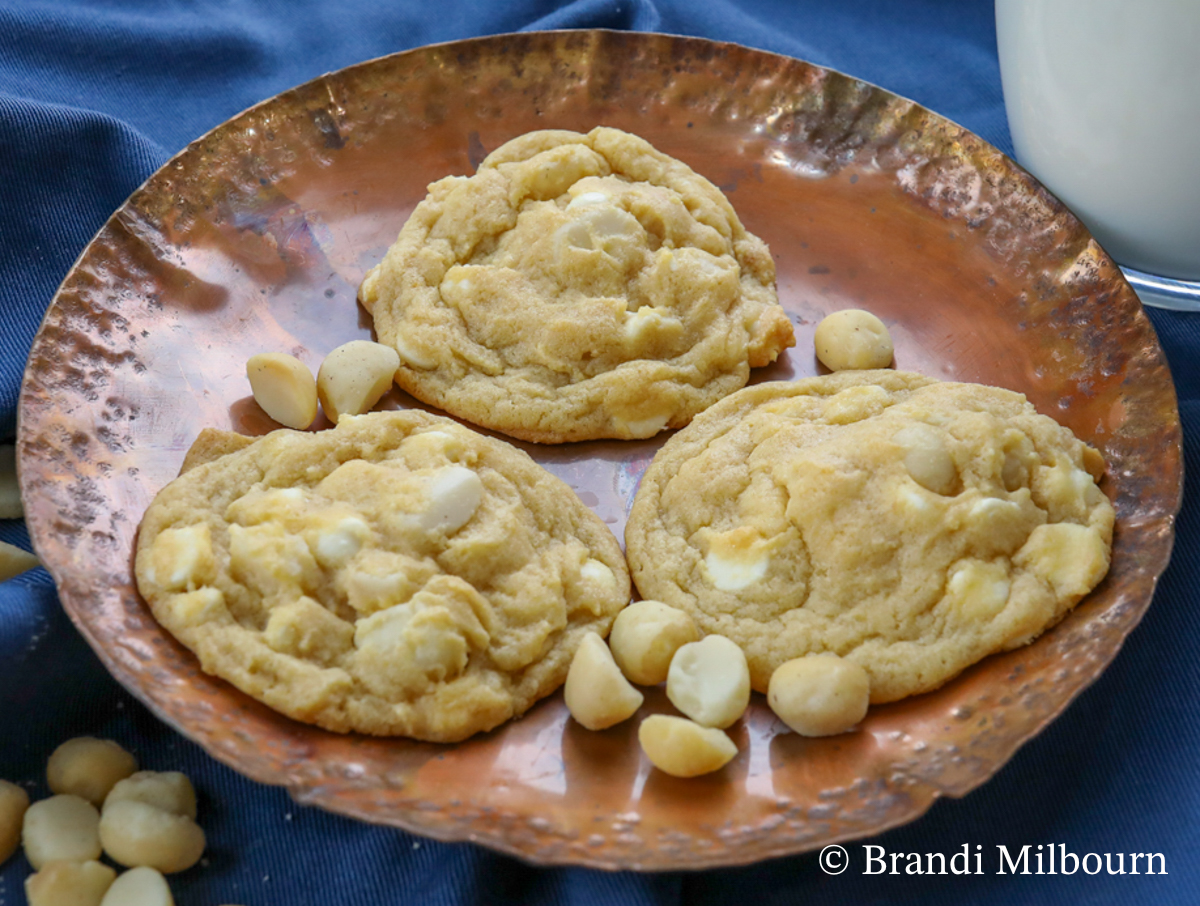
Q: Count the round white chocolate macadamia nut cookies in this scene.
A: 3